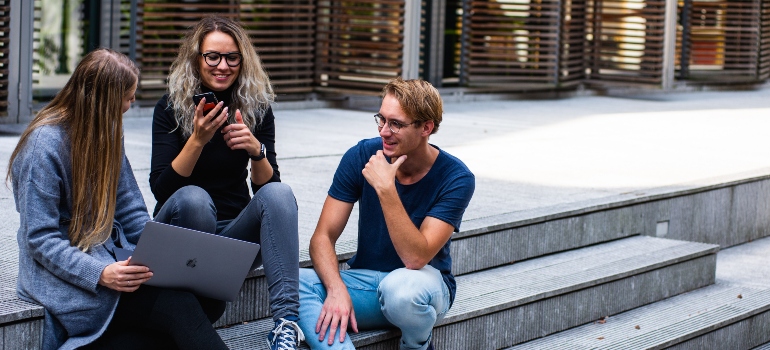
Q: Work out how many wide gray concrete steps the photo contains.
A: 3